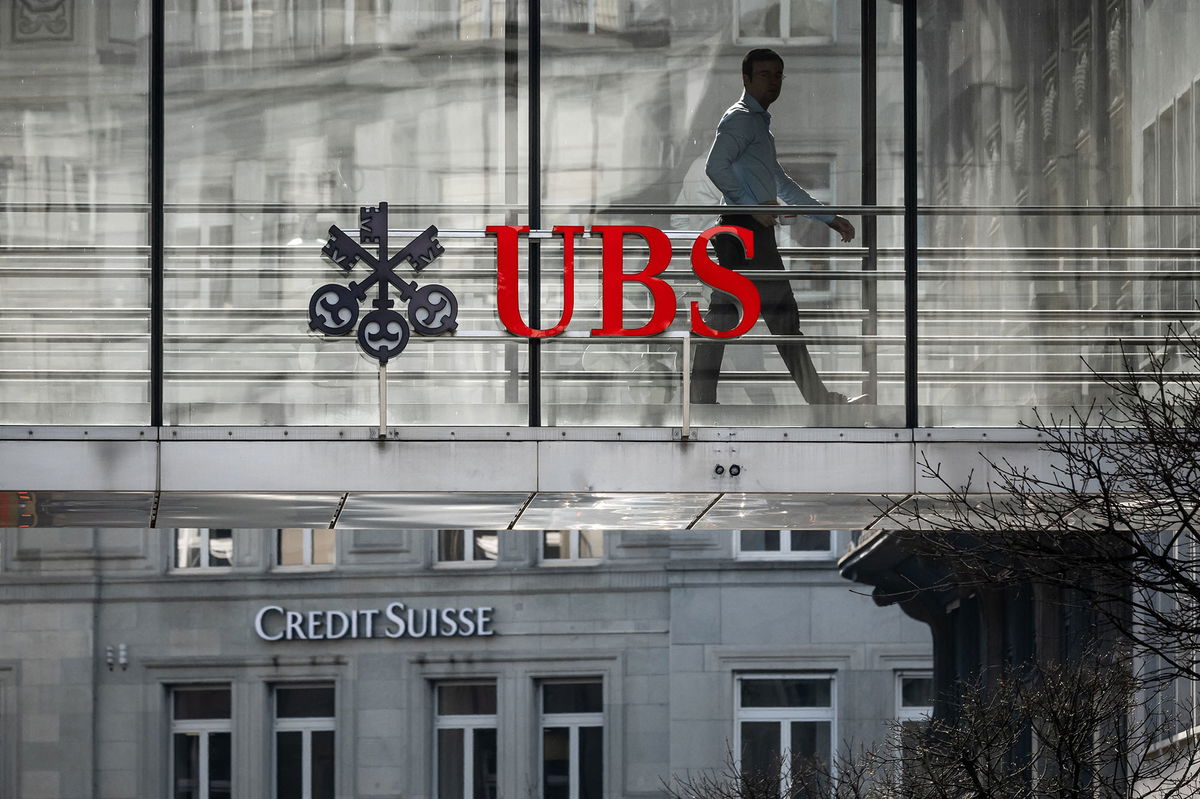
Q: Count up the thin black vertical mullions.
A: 3